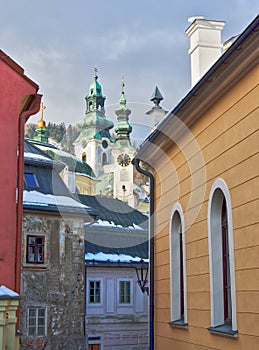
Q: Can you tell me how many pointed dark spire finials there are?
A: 1